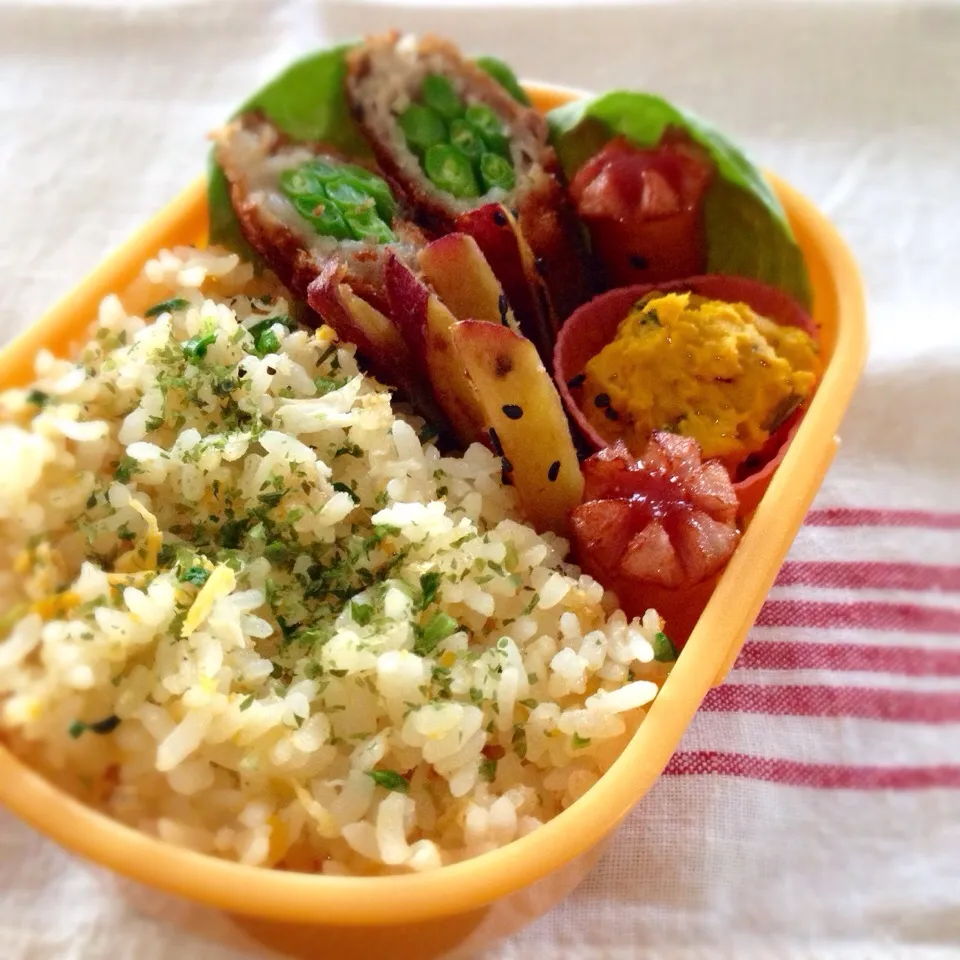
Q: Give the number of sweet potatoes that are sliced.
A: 5